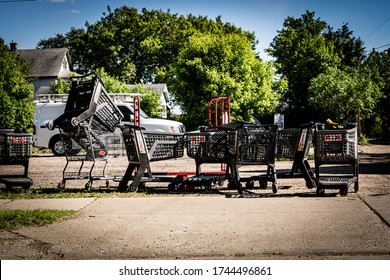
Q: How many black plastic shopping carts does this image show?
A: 7